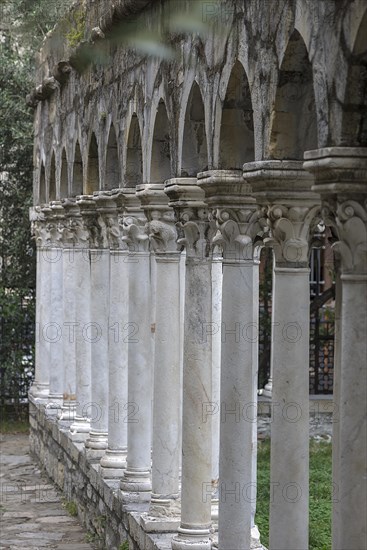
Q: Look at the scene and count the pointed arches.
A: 12